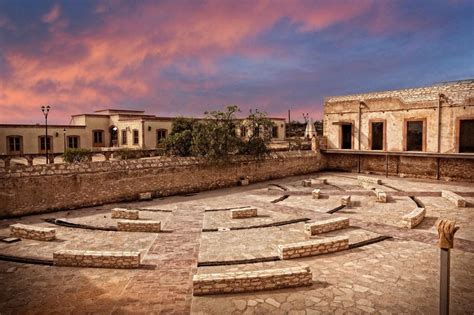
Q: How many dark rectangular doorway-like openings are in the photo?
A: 4